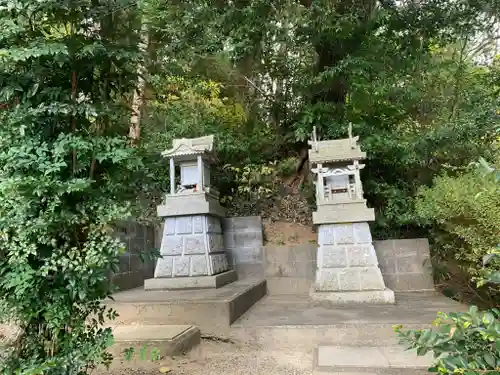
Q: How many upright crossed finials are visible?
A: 2